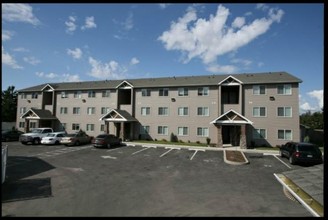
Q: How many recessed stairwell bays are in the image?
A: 3